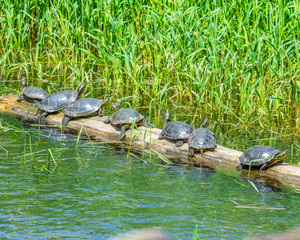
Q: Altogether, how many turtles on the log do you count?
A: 7